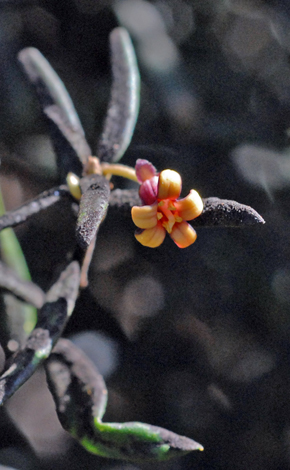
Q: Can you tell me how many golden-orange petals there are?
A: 5